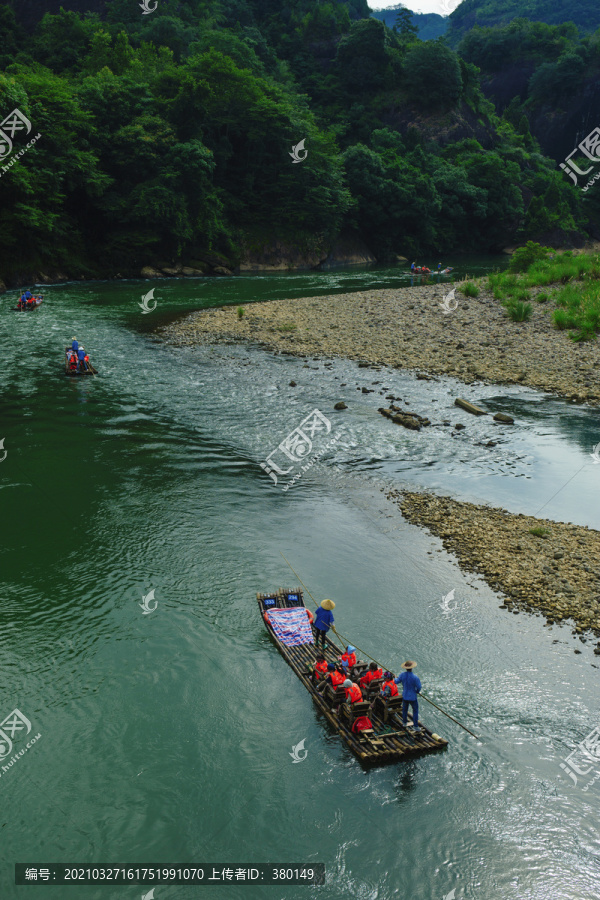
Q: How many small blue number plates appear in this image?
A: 2